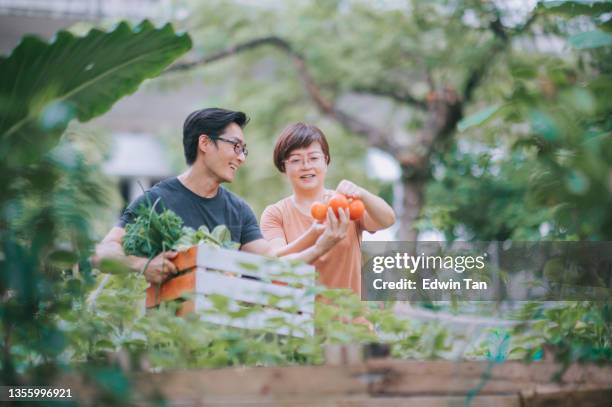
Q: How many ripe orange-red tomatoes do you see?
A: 3